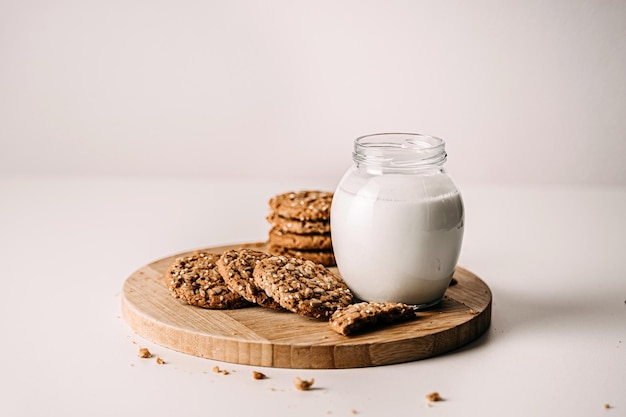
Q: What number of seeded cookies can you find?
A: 8